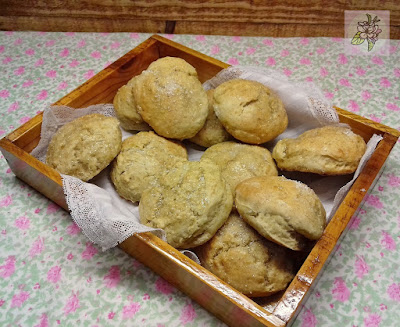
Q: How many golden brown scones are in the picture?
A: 11